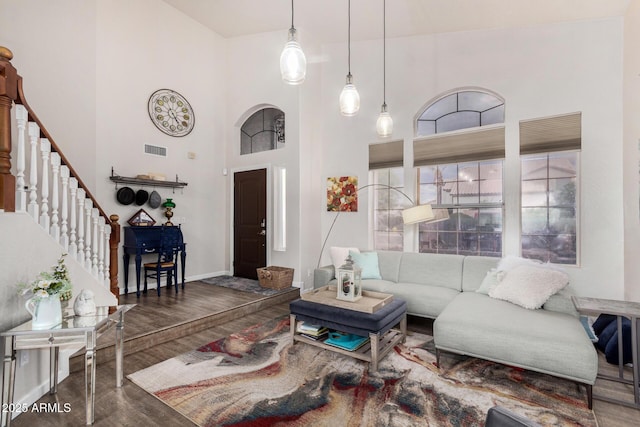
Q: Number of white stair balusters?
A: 11